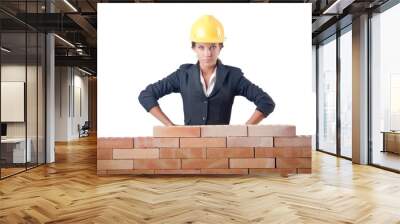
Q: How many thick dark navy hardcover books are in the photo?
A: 0